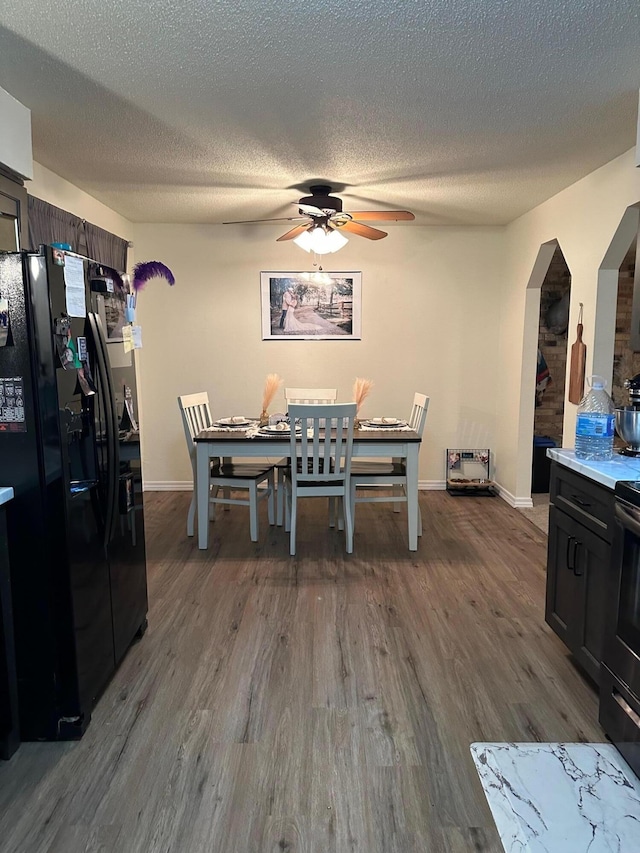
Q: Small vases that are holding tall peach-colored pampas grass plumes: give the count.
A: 2